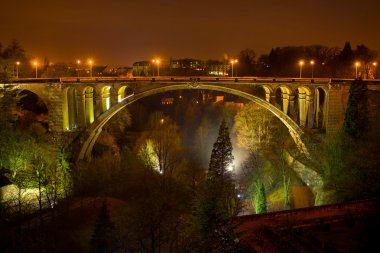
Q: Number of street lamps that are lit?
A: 12